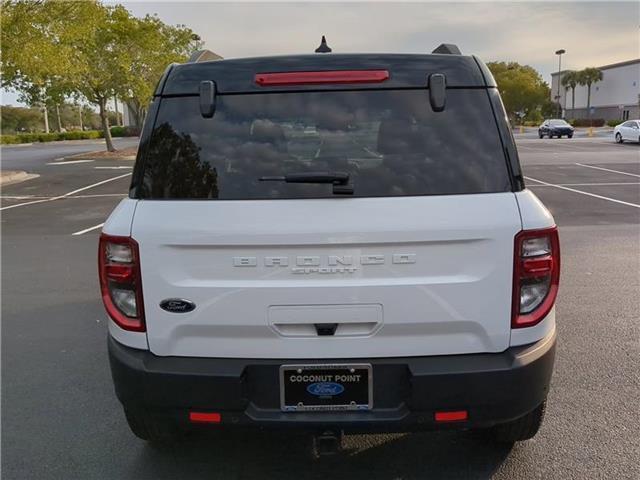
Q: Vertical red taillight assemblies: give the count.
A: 2